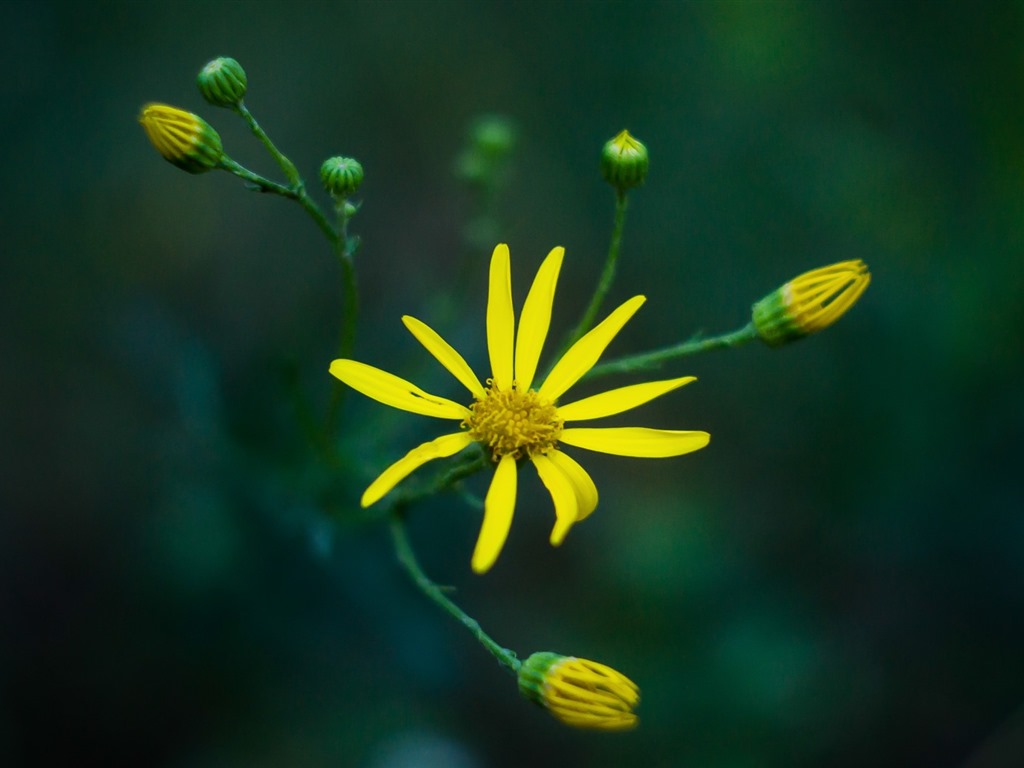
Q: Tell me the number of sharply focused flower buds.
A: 6